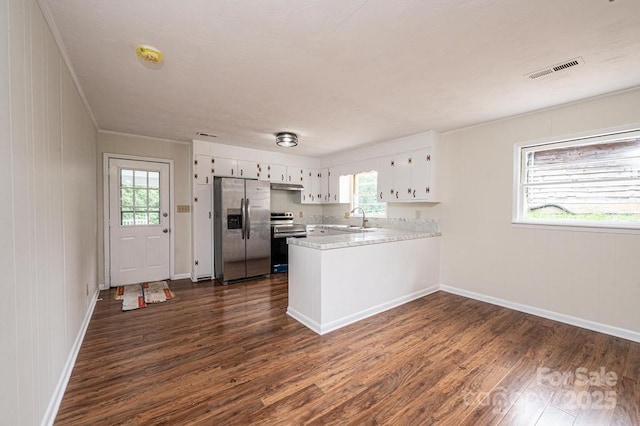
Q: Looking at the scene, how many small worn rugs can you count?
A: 2